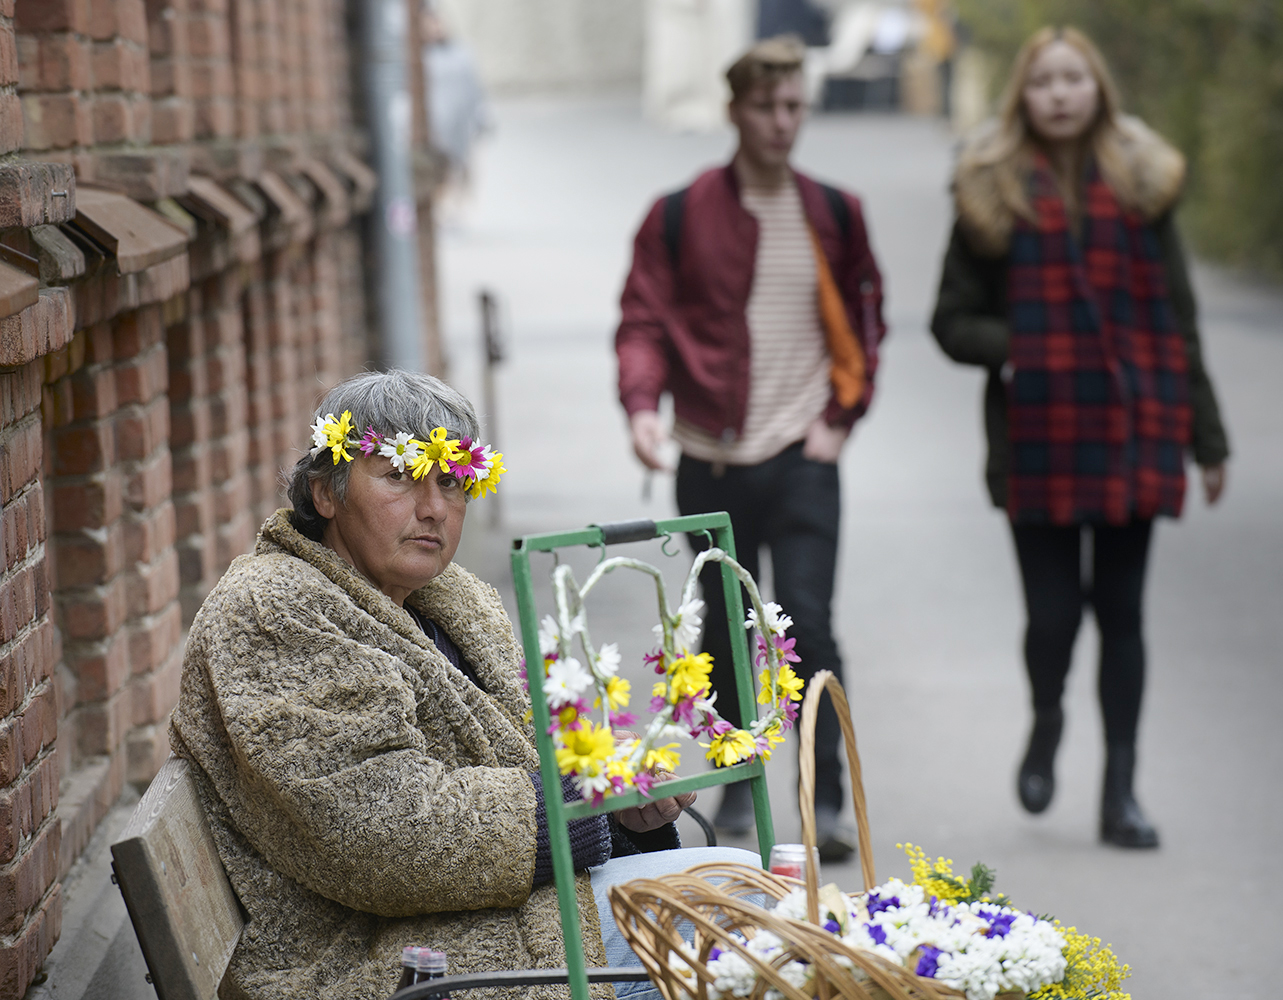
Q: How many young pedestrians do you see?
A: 2